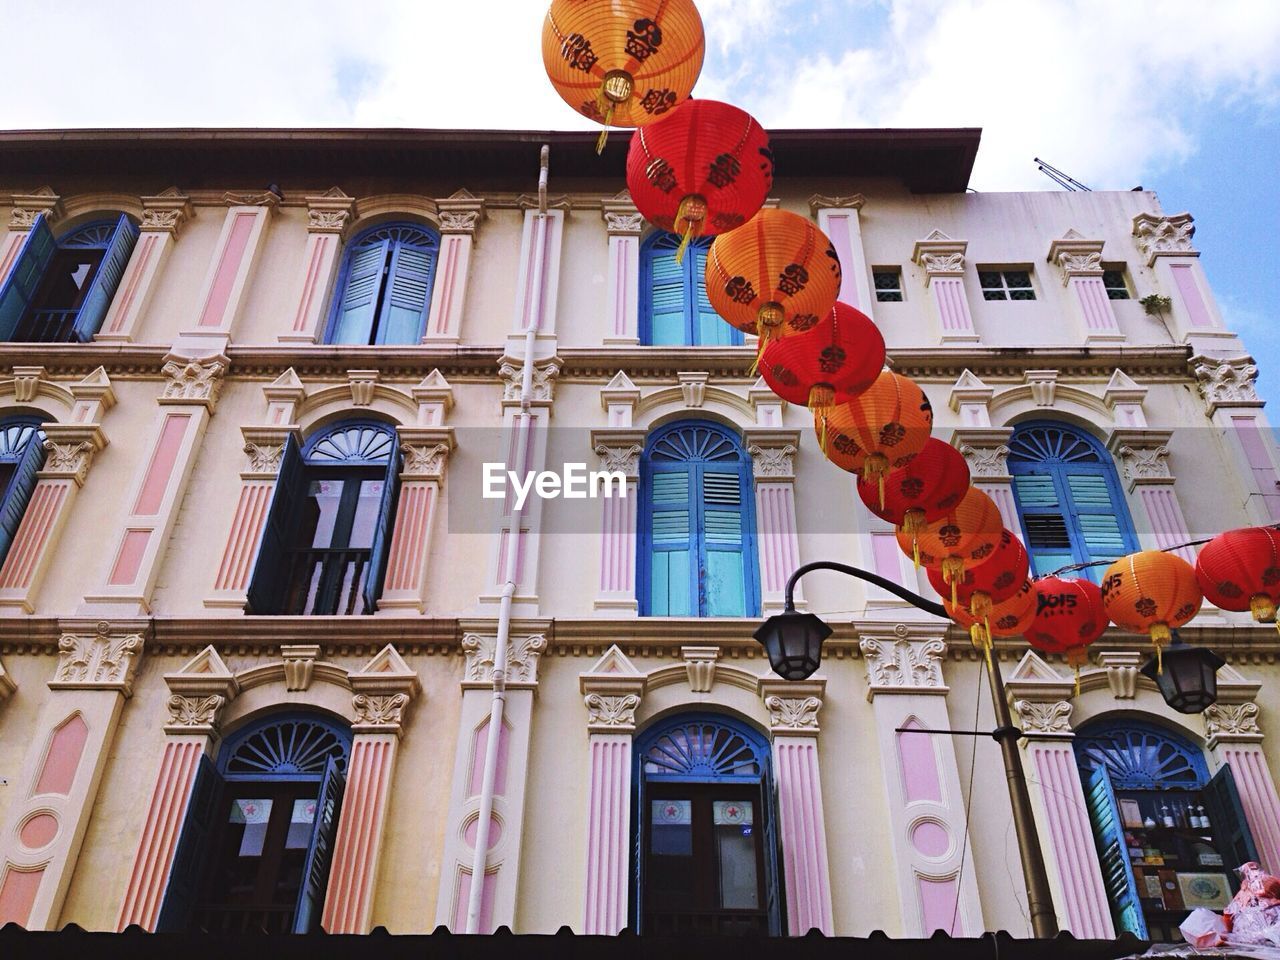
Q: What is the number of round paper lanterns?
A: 12